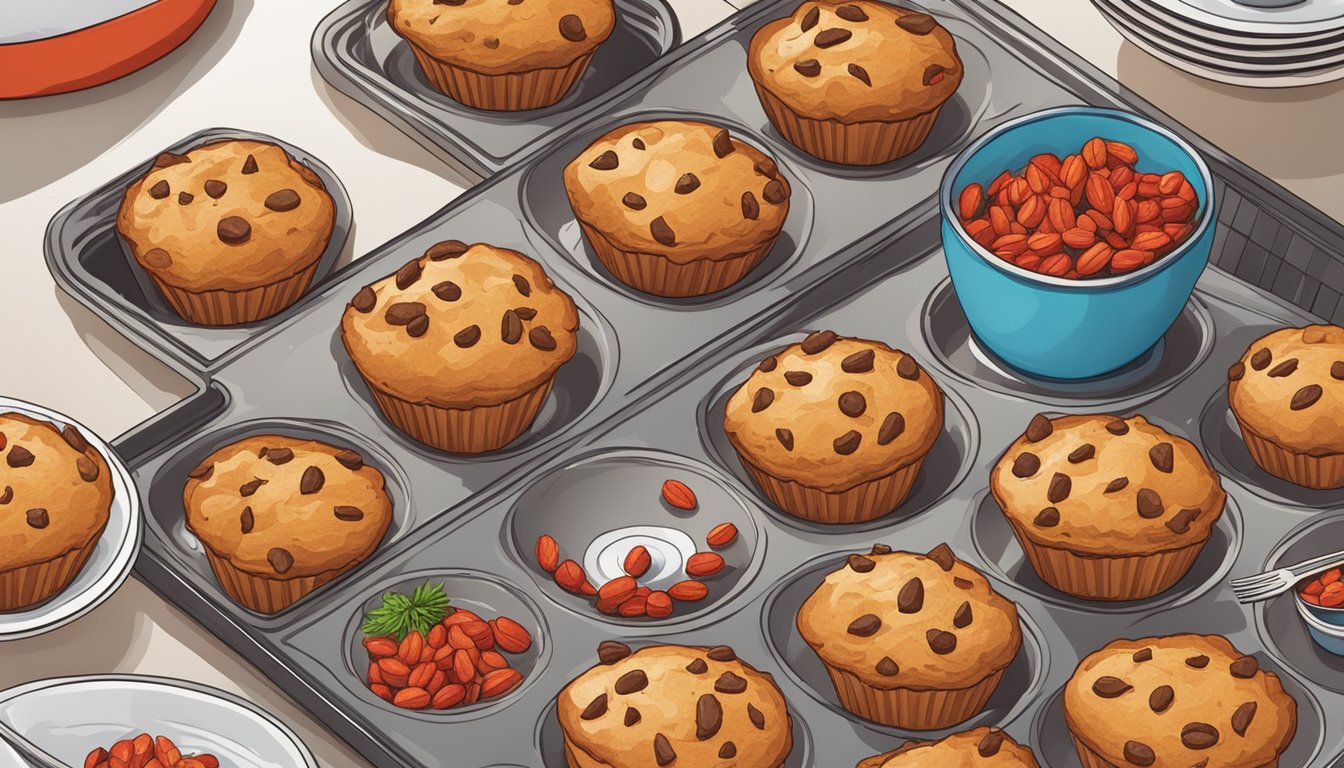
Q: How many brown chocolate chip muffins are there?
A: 14